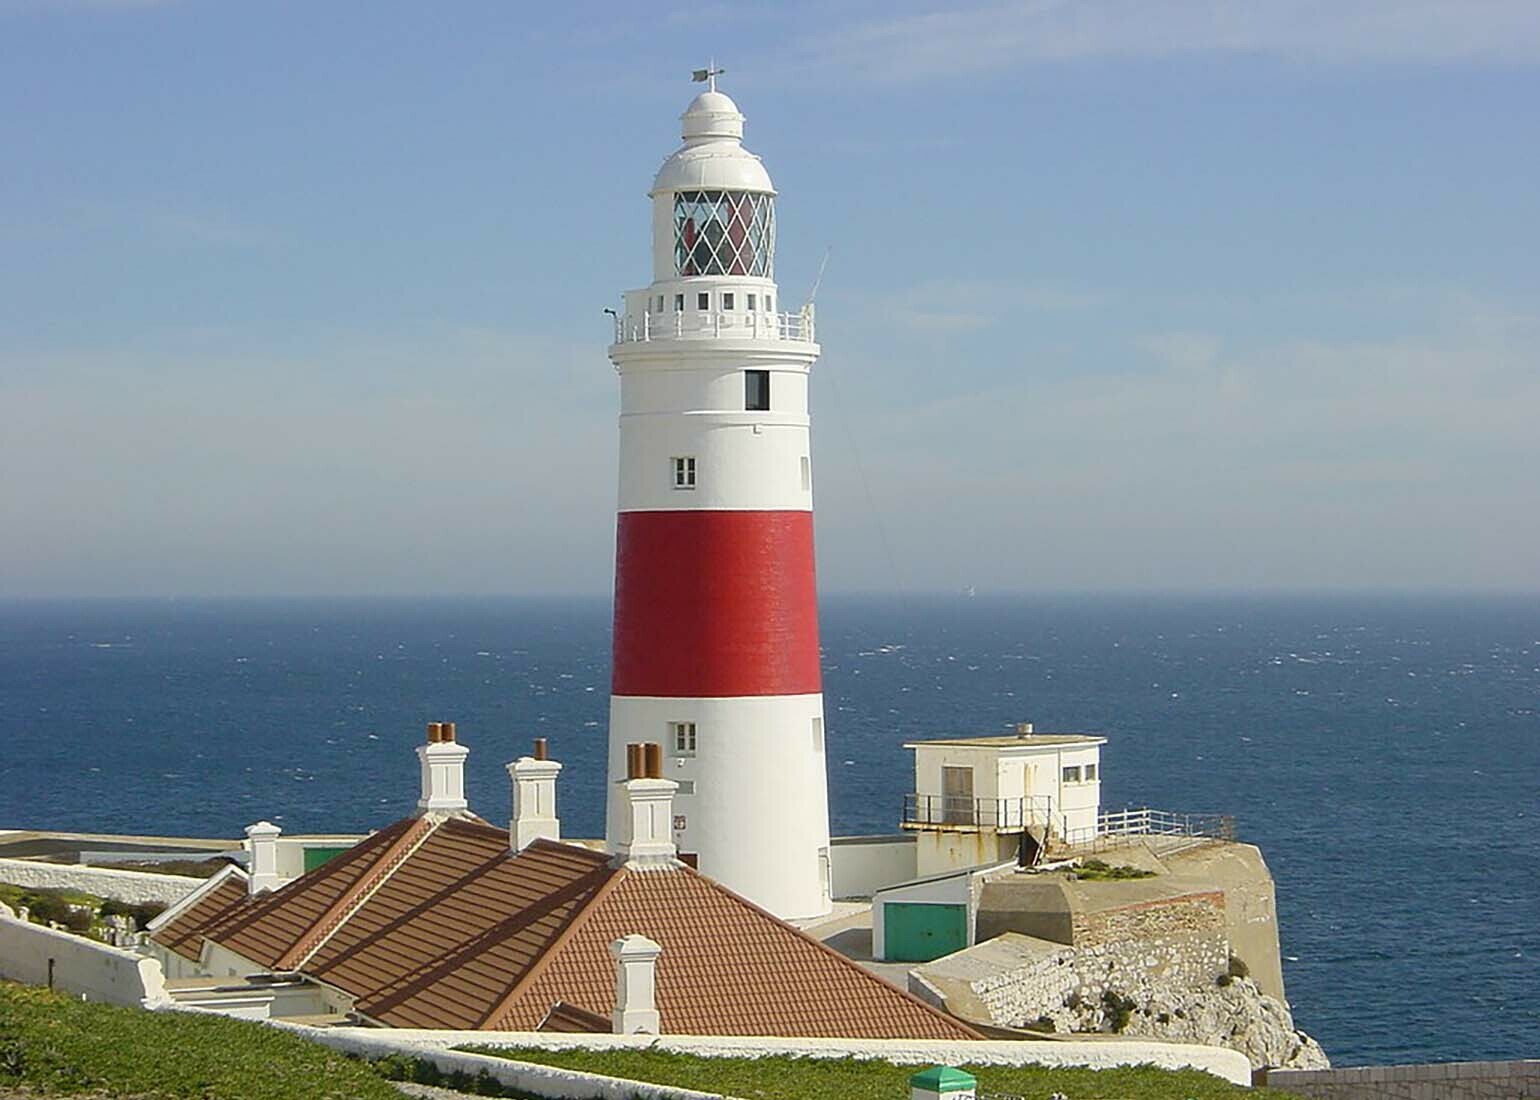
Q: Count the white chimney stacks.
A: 5